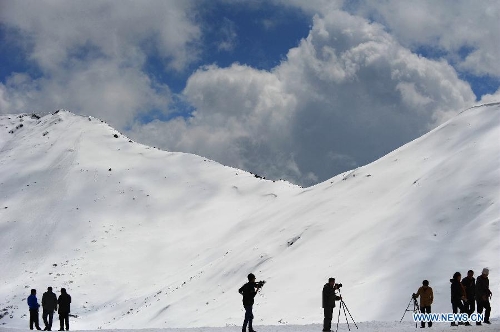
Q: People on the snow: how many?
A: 9